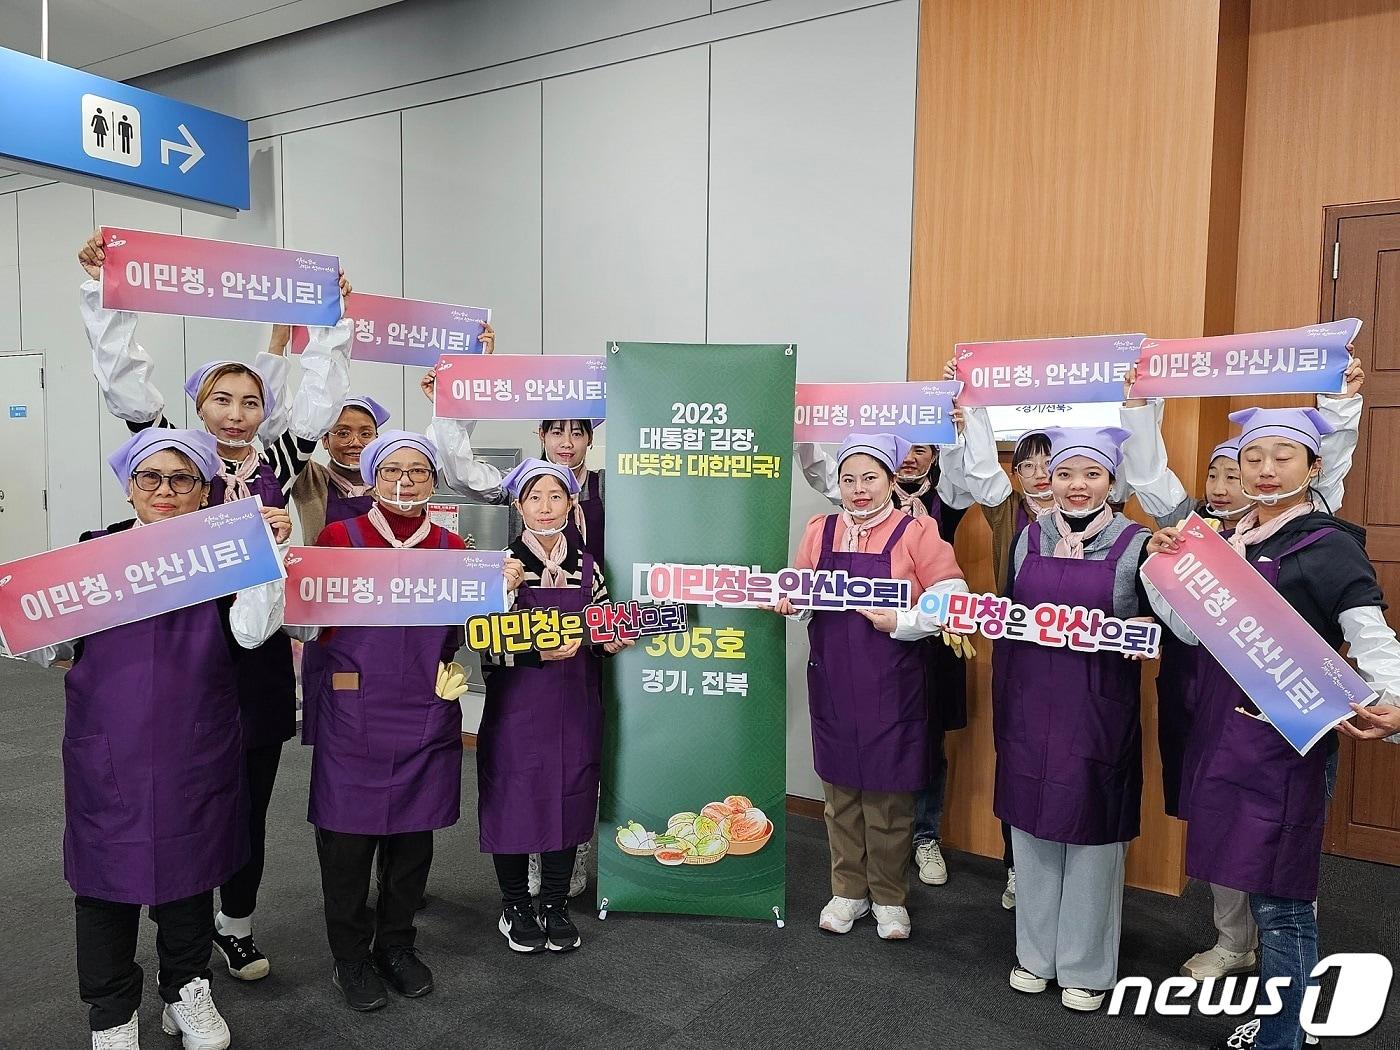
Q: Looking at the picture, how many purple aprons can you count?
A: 12